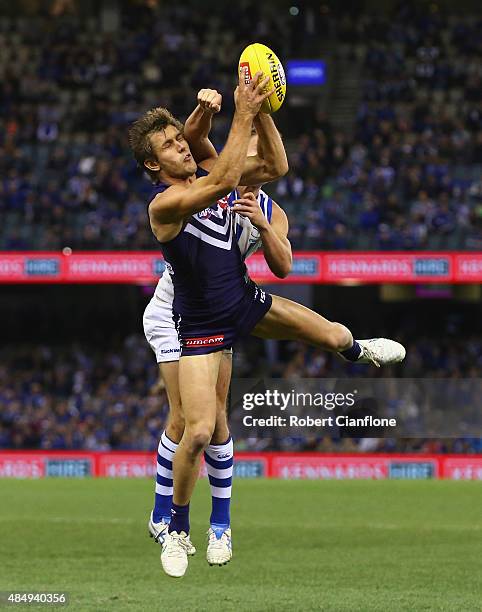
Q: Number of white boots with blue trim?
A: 2